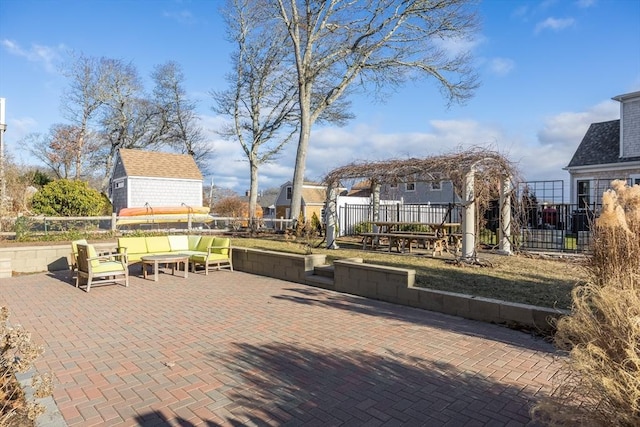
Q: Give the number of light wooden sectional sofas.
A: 1